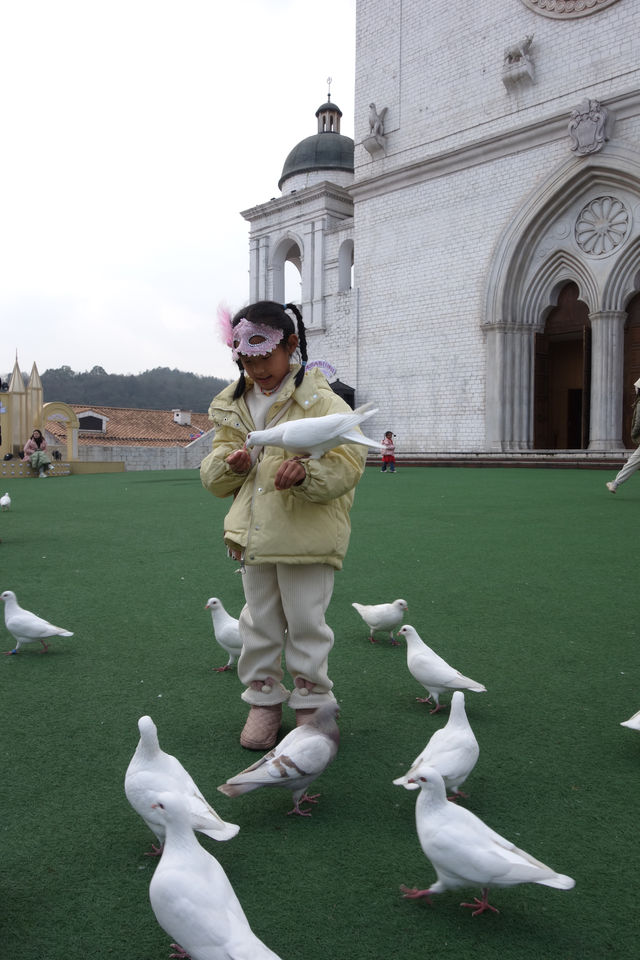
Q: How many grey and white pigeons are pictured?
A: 1